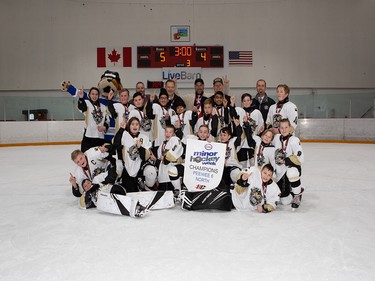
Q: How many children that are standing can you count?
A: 9